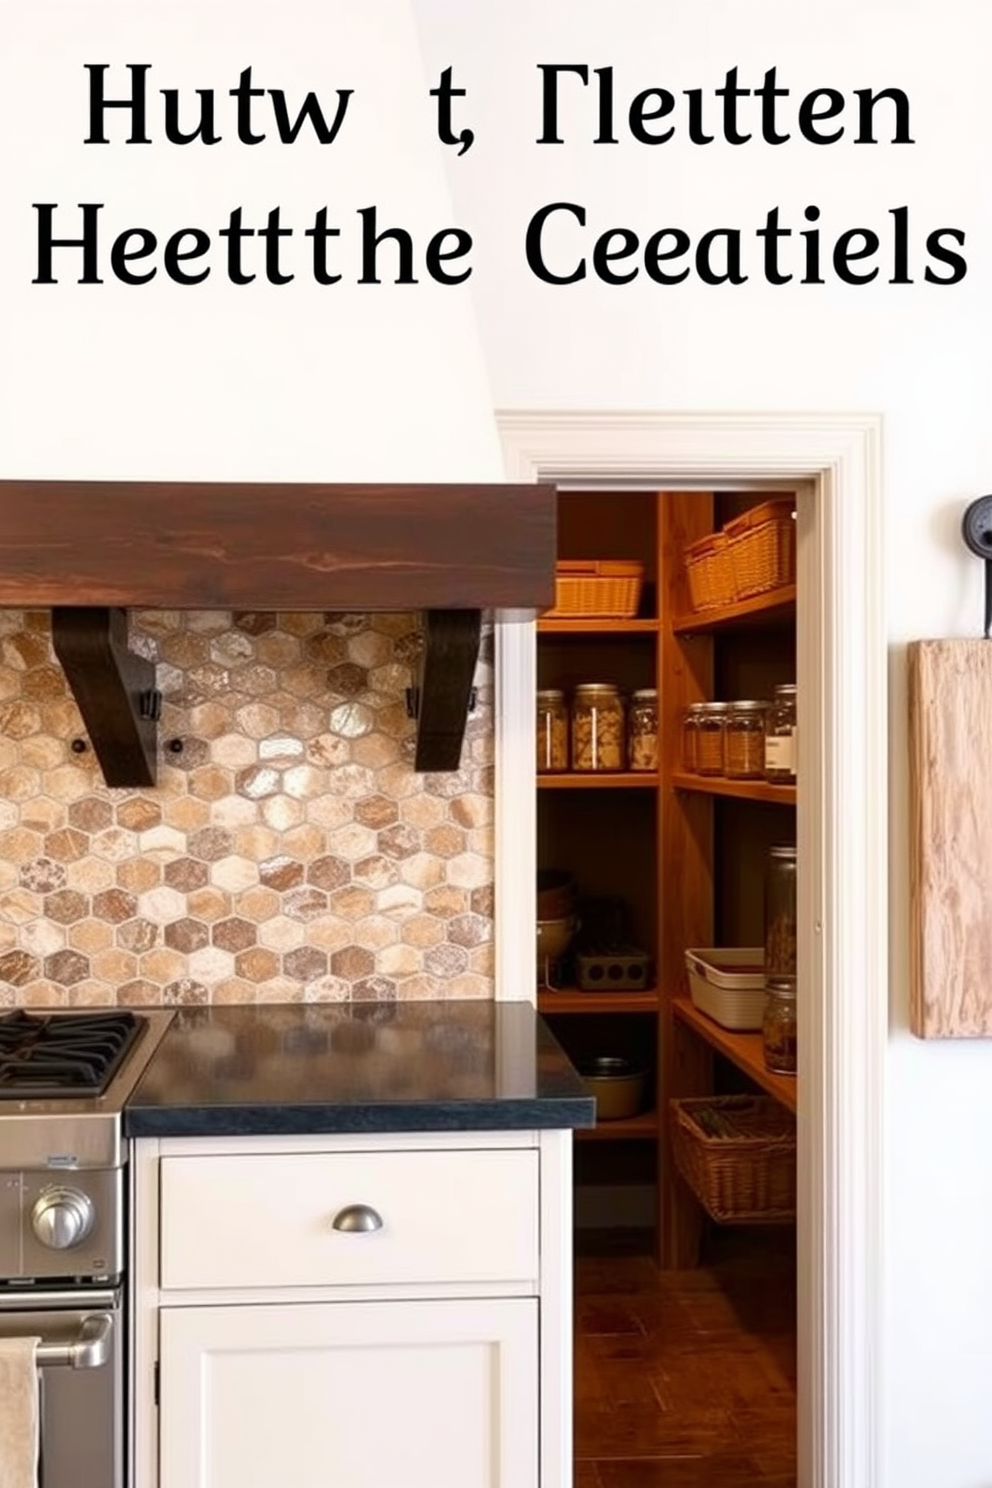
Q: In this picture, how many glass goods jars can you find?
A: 9